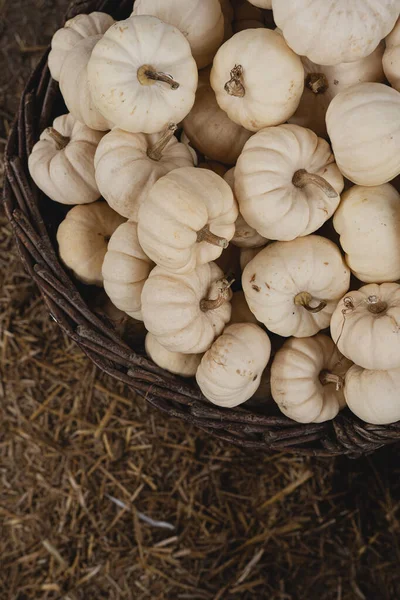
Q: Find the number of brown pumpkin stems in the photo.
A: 11